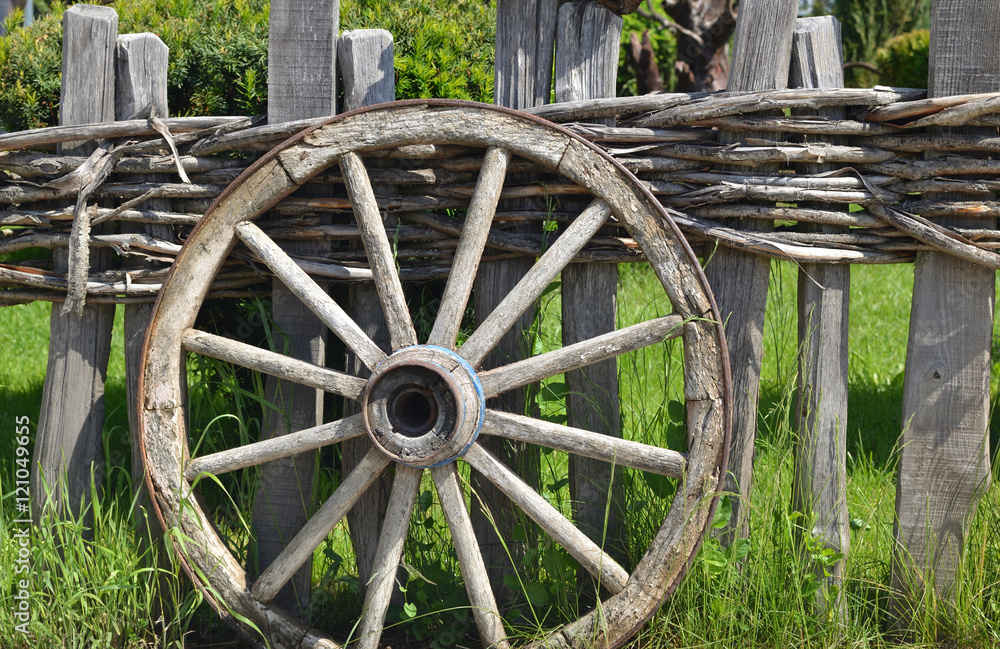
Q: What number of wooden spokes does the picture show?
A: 12